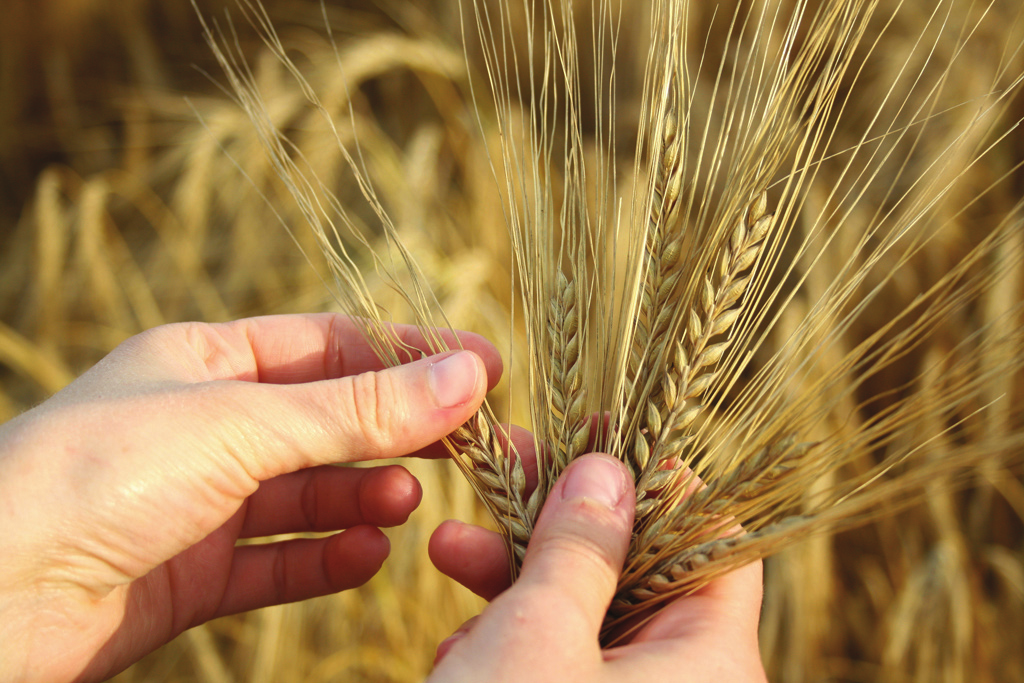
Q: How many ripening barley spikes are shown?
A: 6